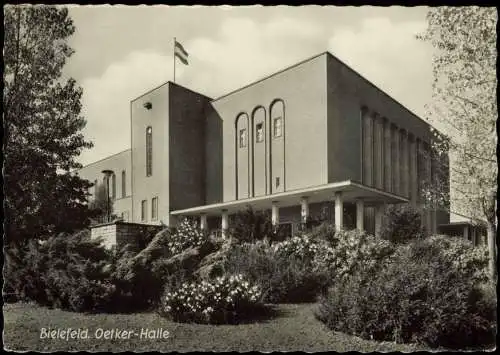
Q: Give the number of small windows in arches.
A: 3